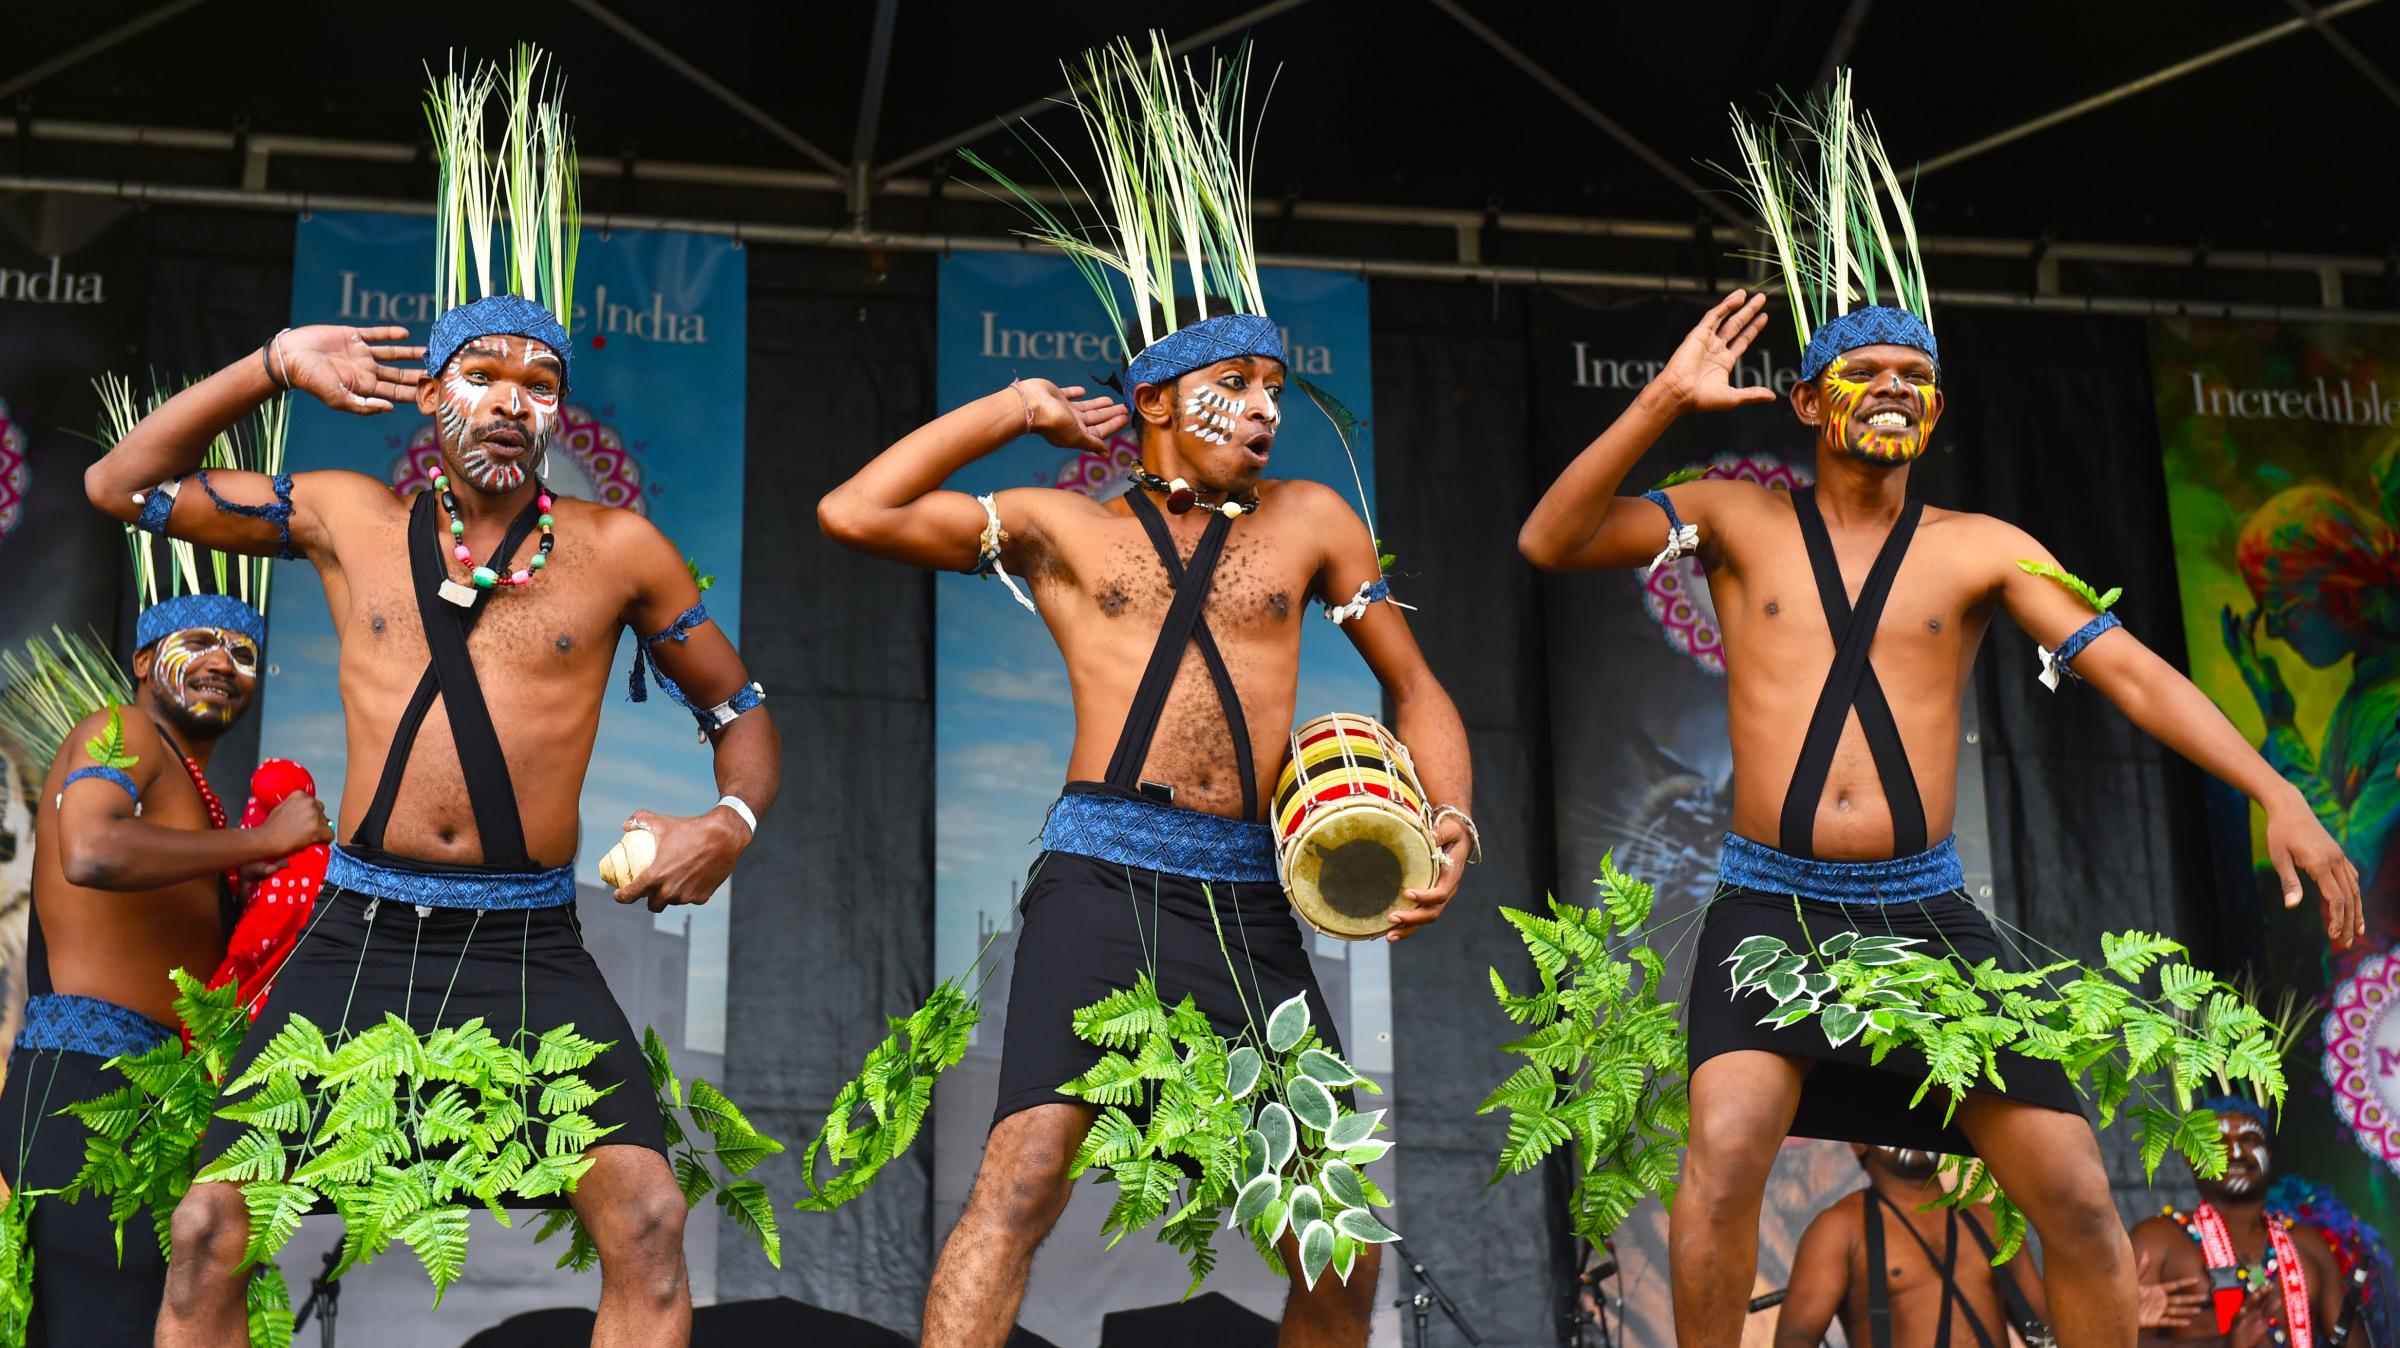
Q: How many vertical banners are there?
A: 5